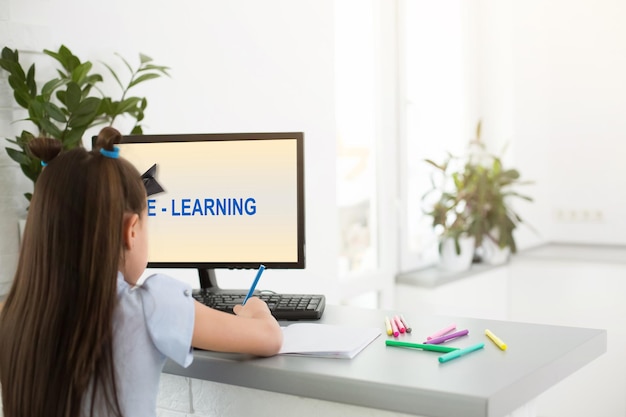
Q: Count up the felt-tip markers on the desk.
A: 9